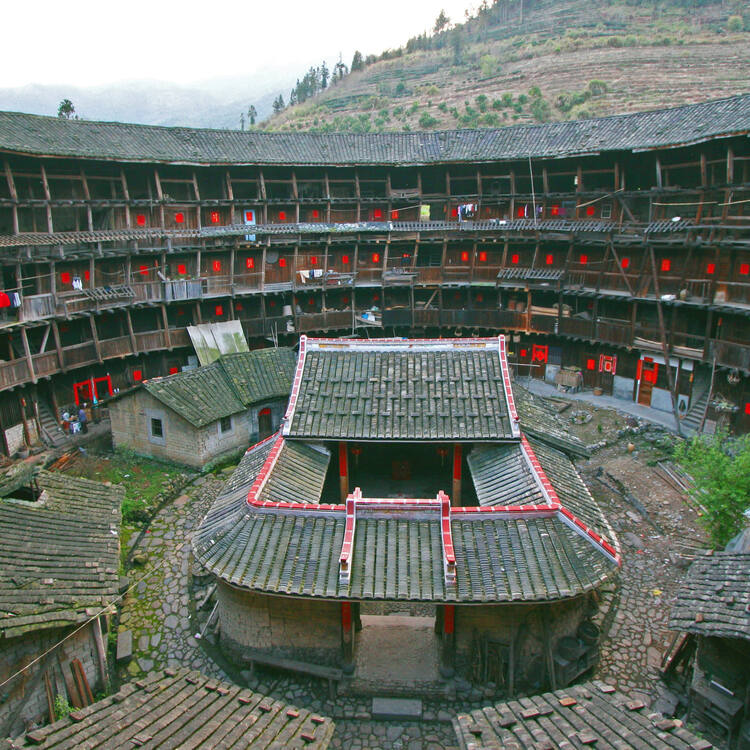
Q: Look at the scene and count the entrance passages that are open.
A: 1